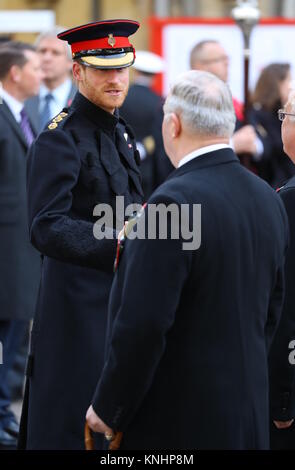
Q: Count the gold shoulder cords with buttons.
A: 1